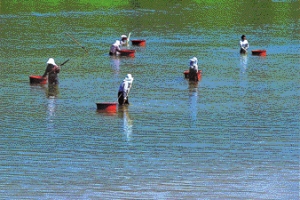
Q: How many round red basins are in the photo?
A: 6